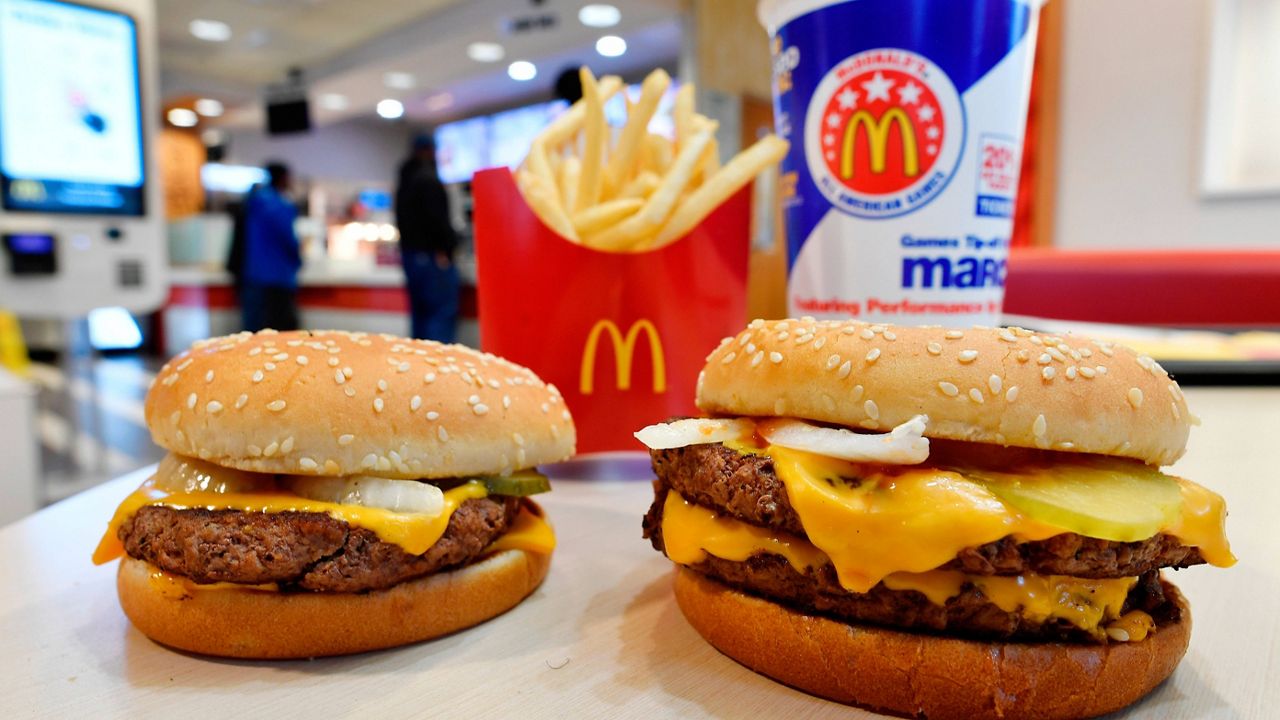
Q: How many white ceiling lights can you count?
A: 10